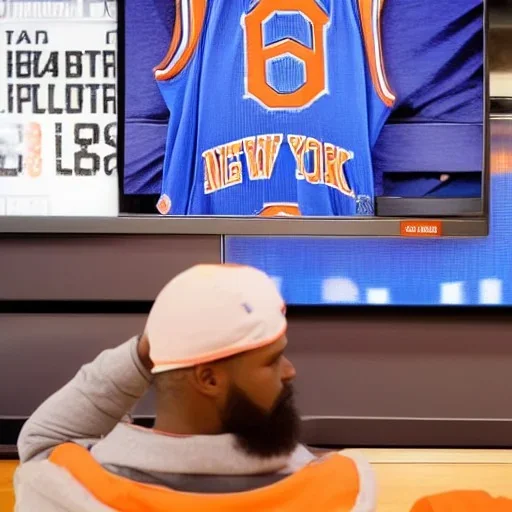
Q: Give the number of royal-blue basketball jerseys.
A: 1